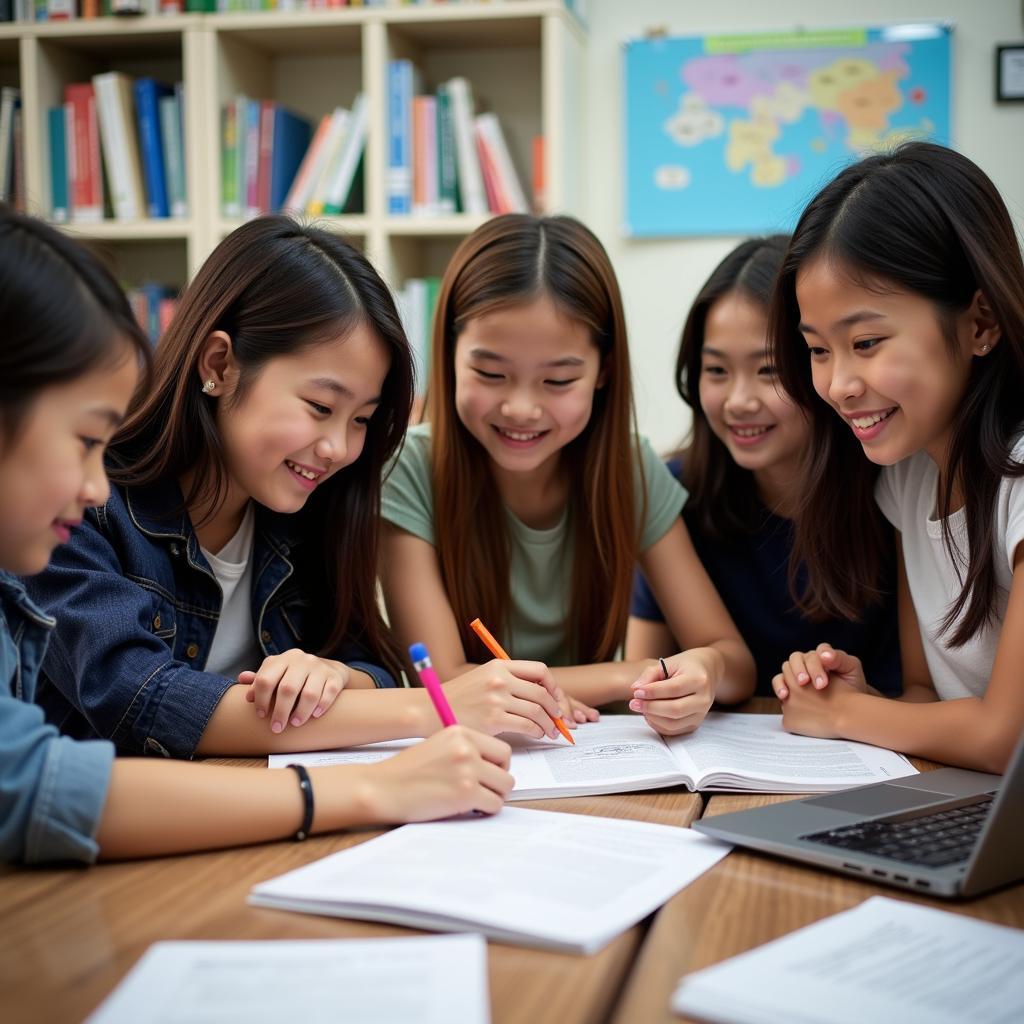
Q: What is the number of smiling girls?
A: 5